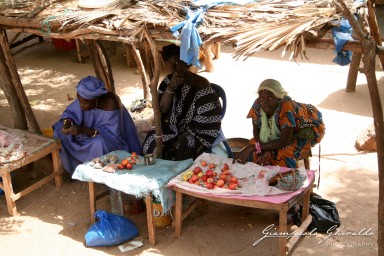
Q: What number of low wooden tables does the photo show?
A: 3